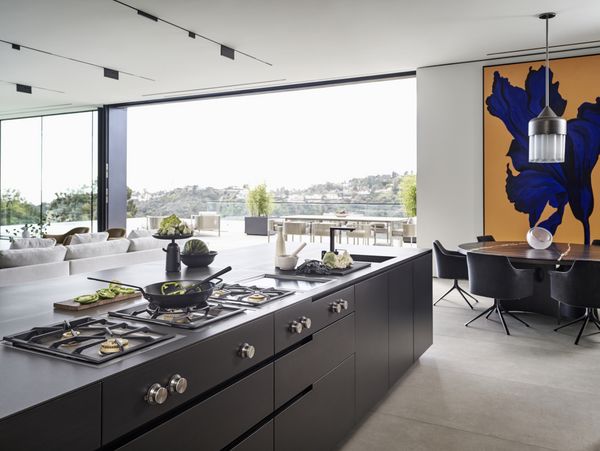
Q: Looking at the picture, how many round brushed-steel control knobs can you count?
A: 7